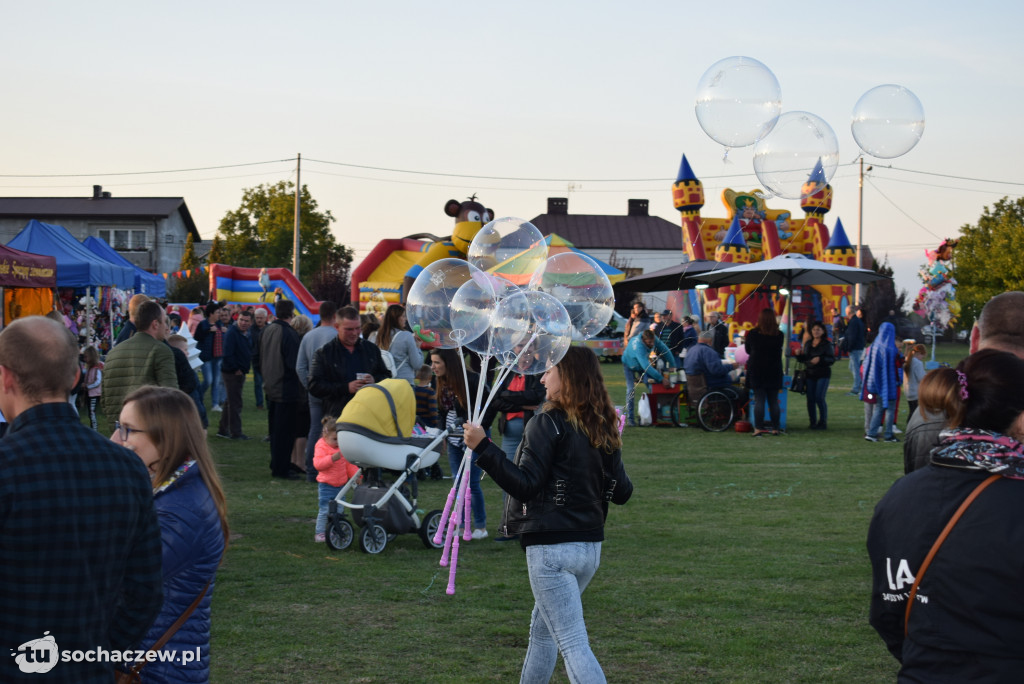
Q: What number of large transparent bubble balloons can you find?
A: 8